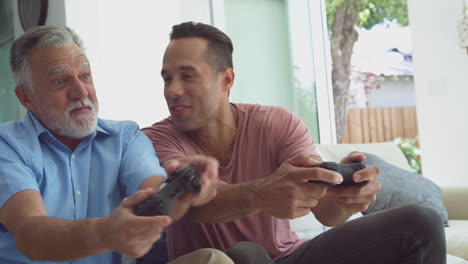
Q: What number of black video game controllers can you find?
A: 2